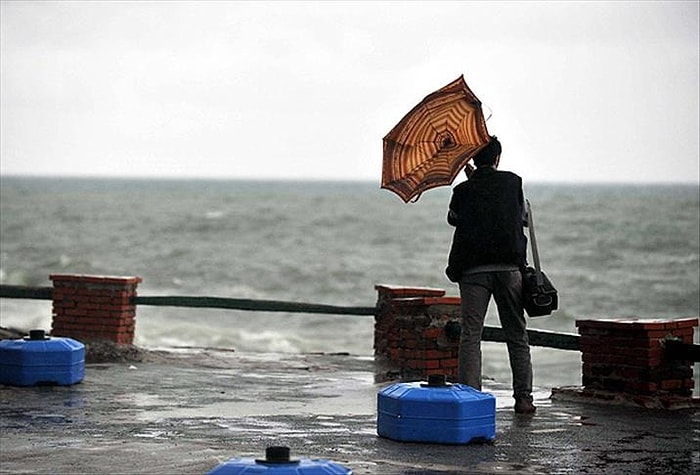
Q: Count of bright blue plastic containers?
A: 3